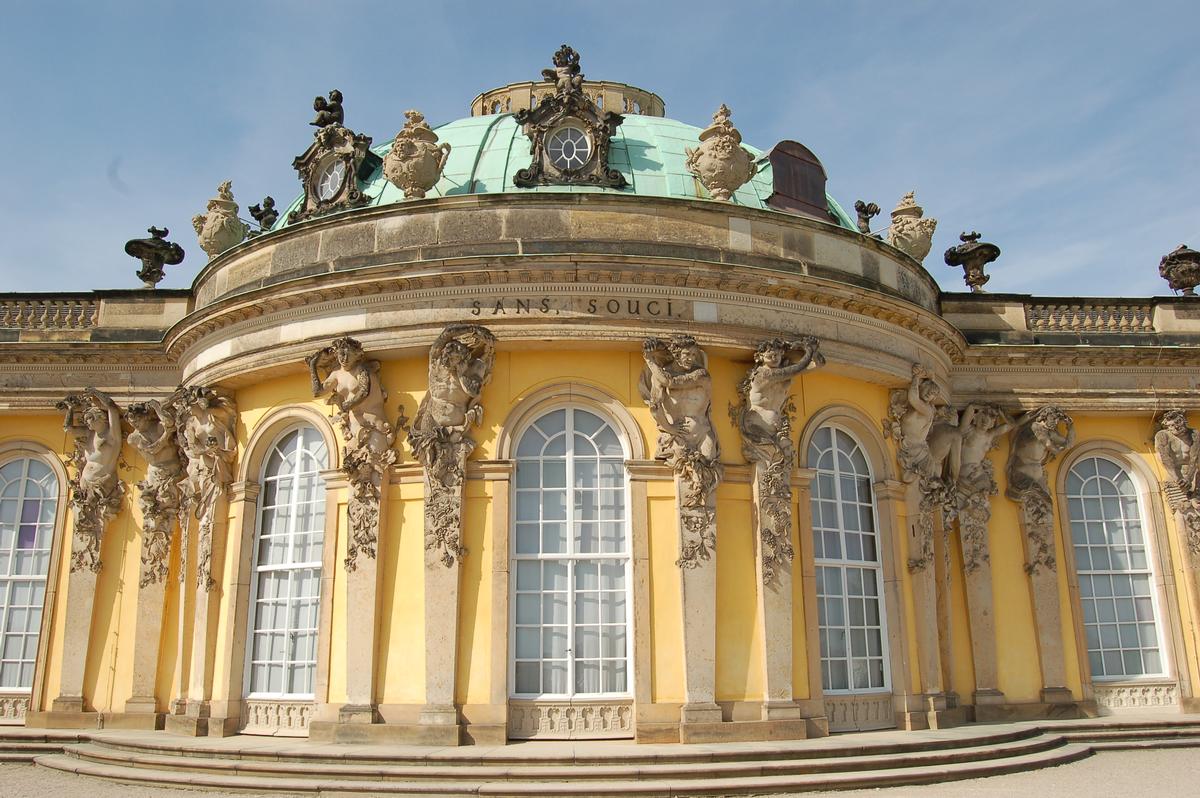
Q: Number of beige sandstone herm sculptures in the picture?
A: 12